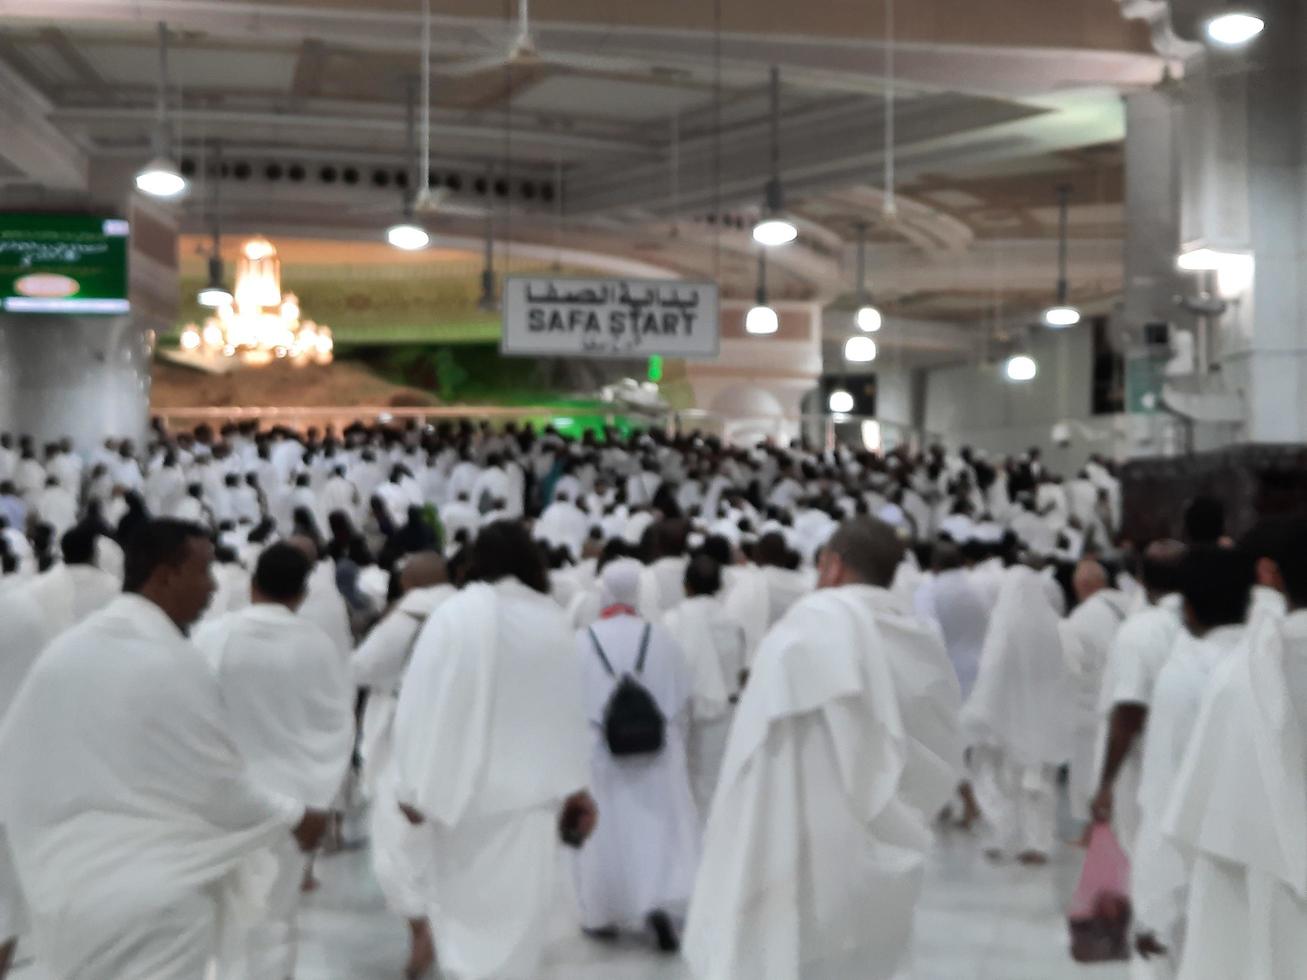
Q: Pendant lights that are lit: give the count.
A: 11